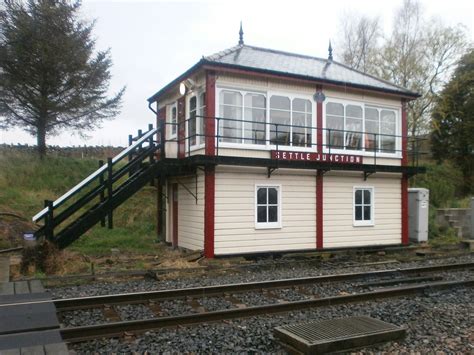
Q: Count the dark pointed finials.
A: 2